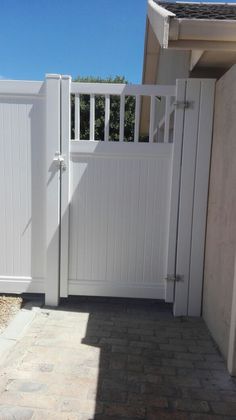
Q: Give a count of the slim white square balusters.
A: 7